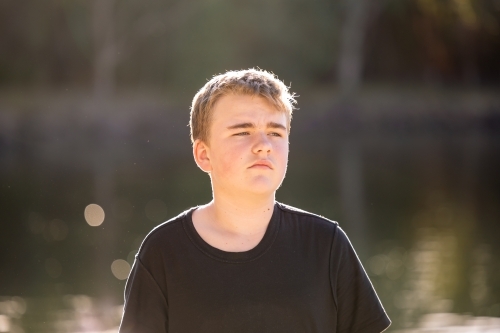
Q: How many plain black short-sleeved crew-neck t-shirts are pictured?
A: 1